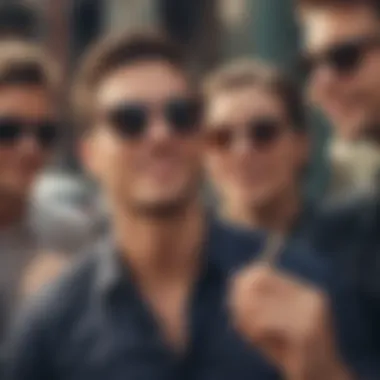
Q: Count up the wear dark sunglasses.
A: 4